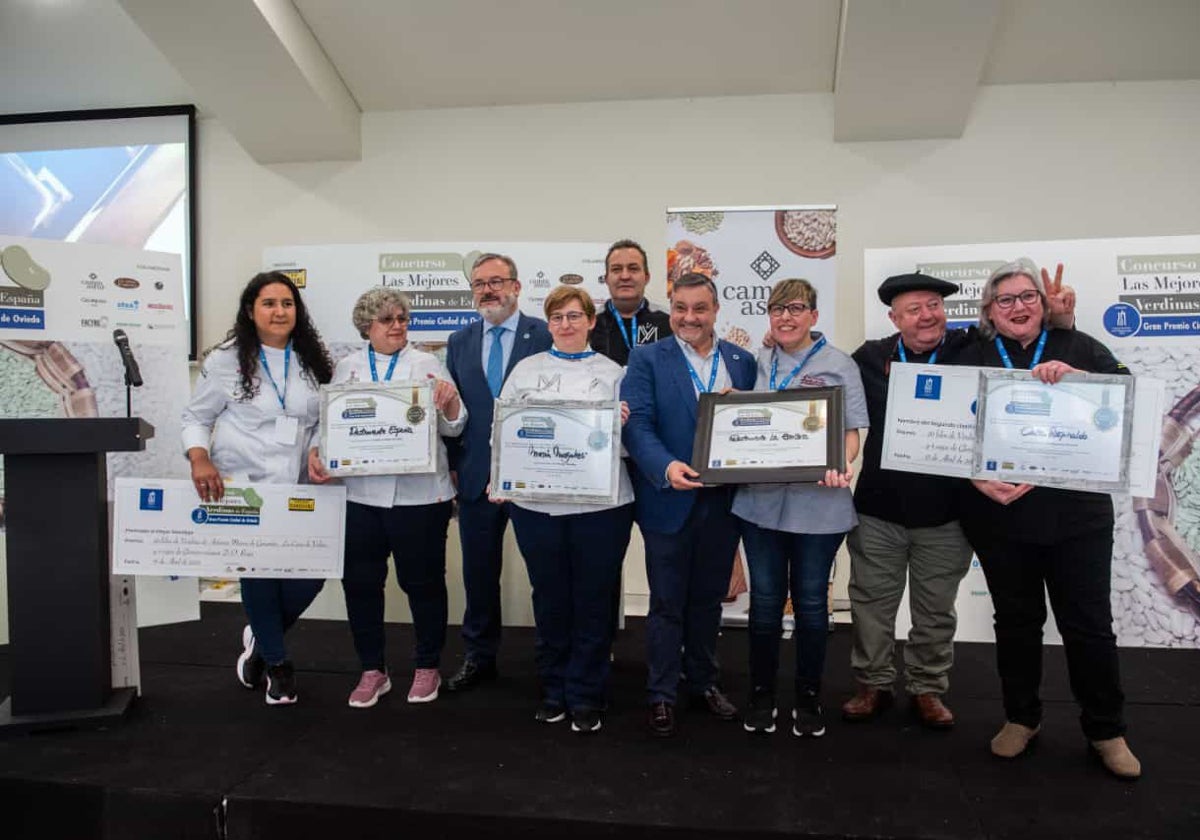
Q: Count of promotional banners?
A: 4